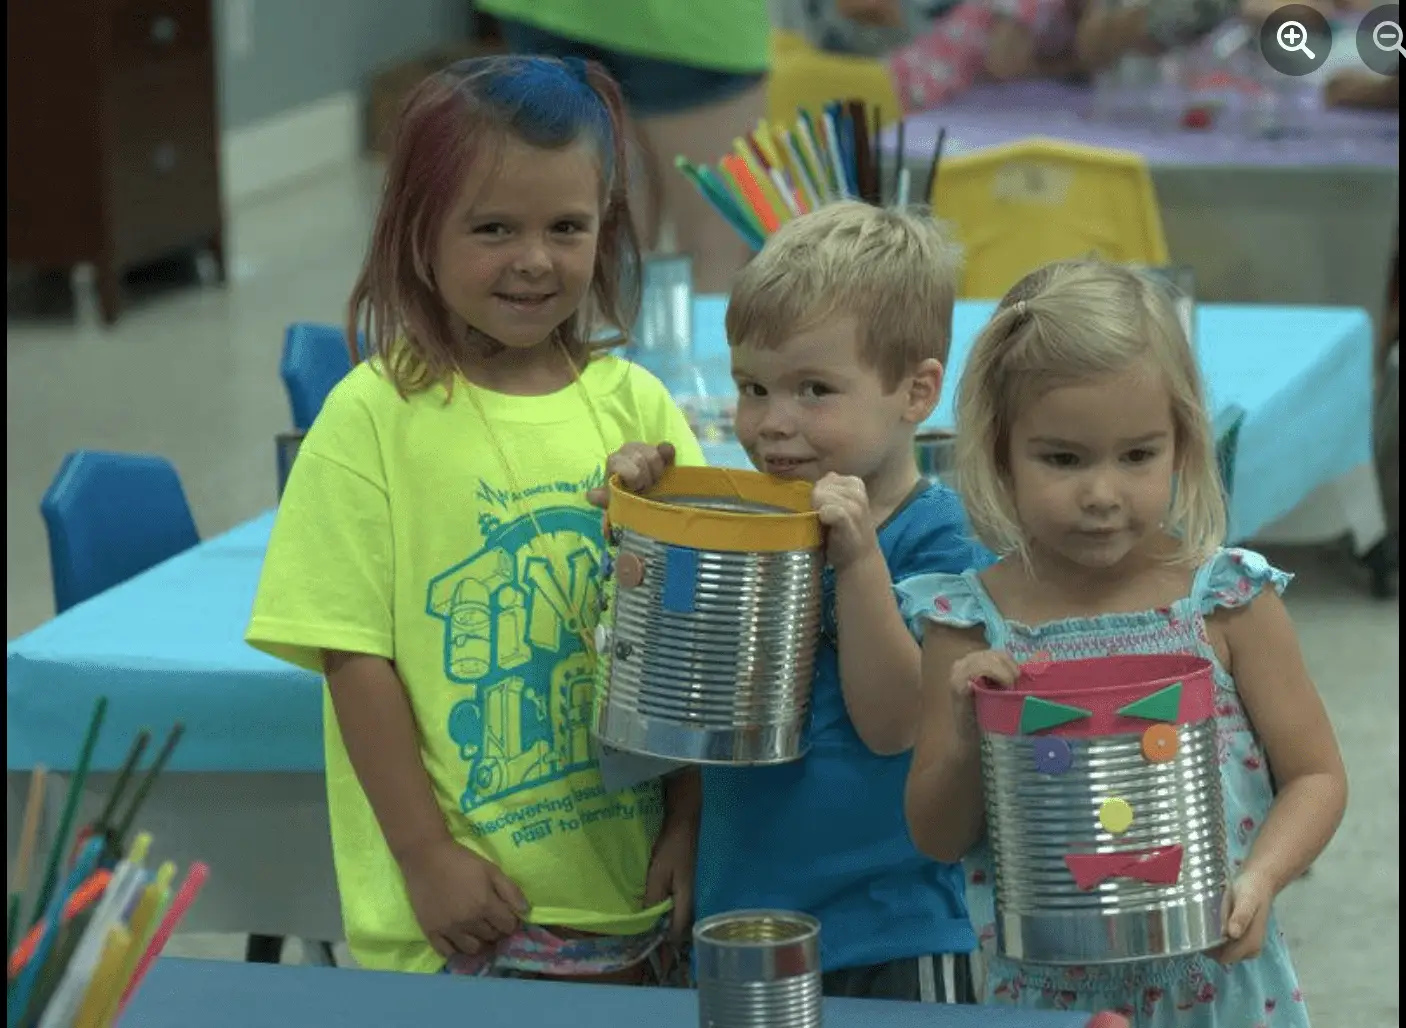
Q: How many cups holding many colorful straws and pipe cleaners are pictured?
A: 2